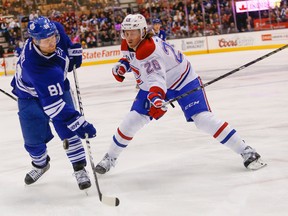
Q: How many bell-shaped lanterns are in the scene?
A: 0